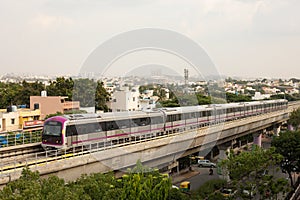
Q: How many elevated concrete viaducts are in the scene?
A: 1